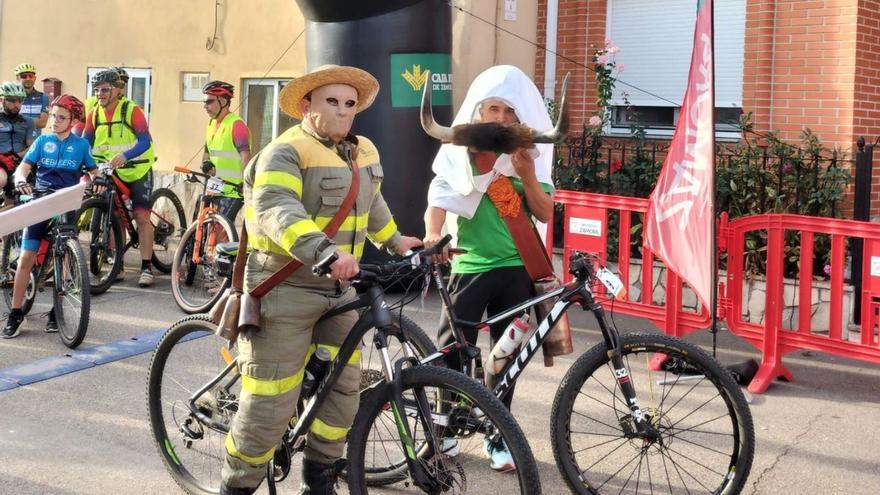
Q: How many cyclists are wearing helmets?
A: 6